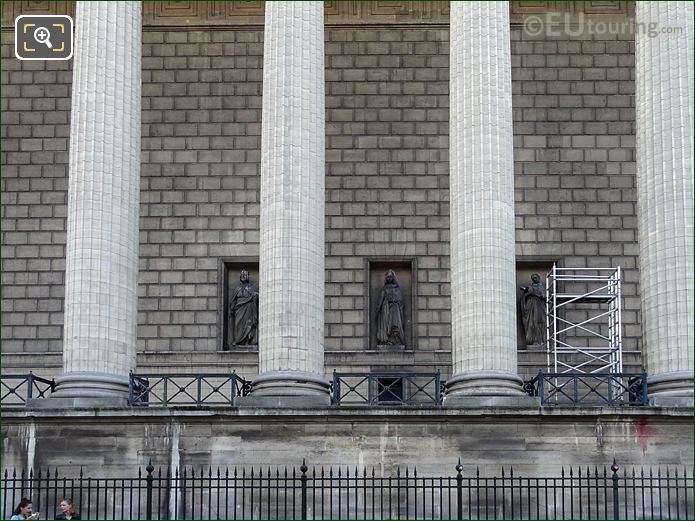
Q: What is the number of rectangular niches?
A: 3